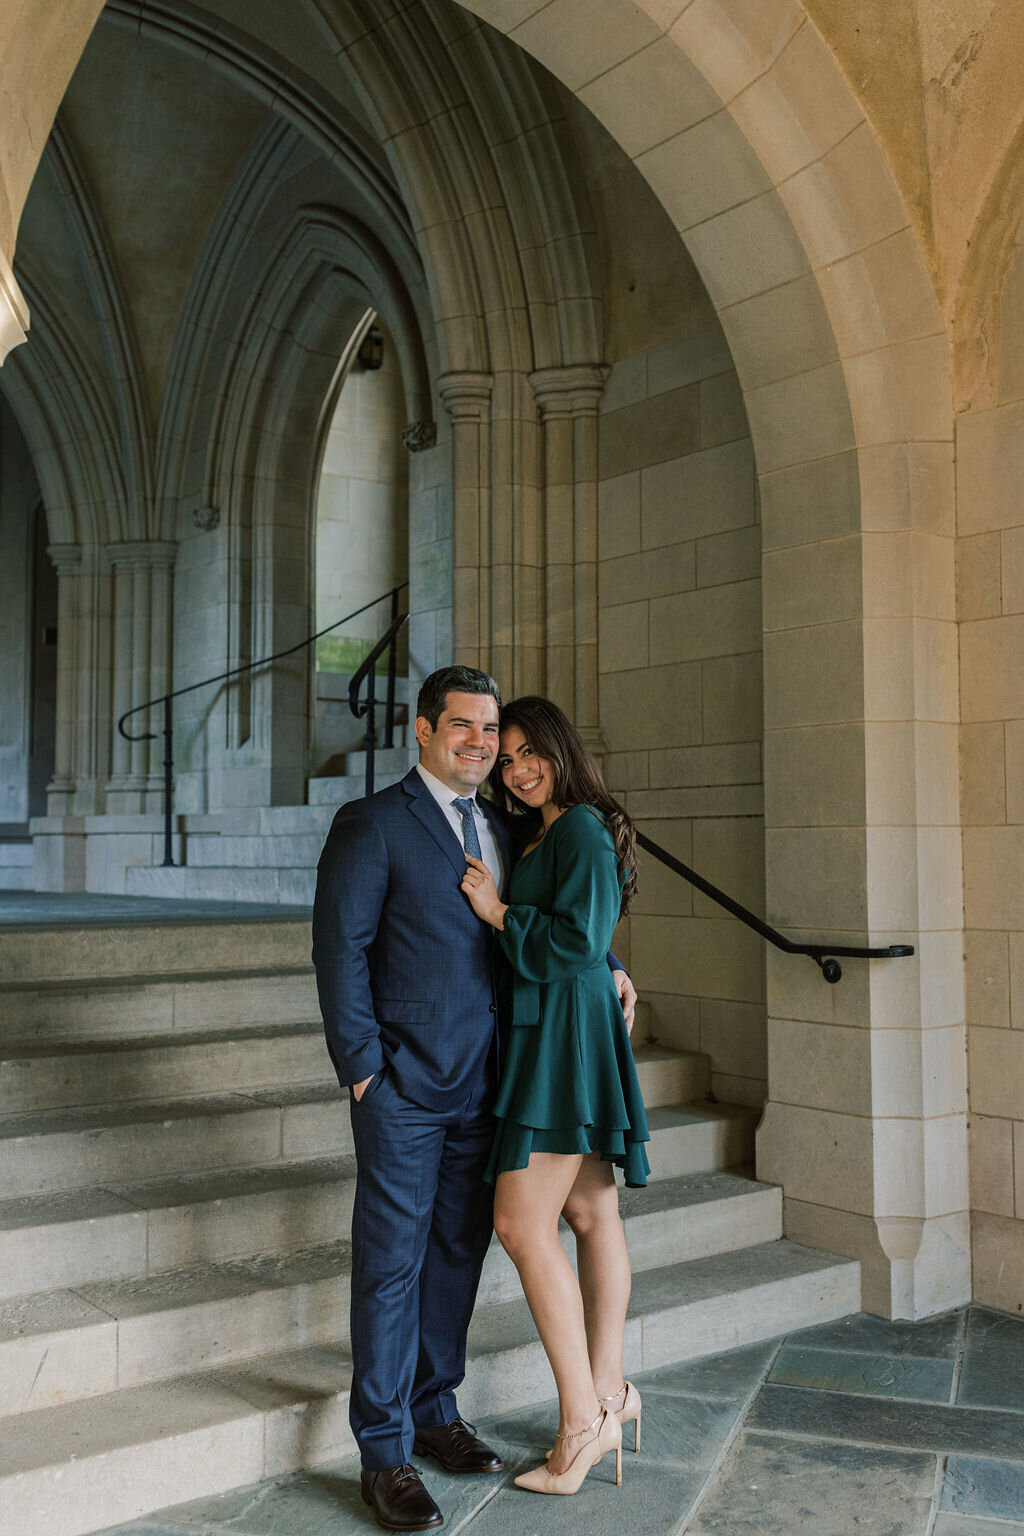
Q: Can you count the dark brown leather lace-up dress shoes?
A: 2